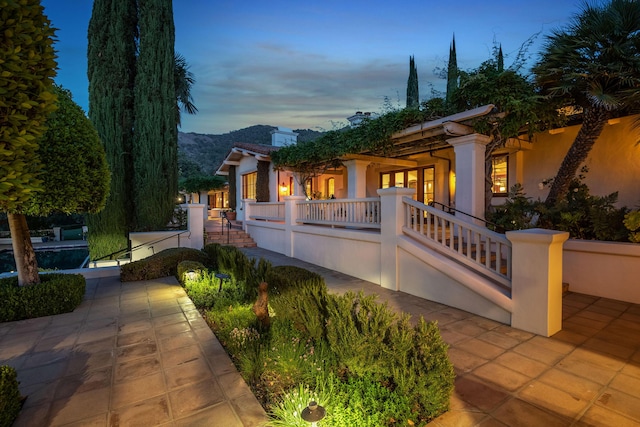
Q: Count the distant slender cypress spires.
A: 3